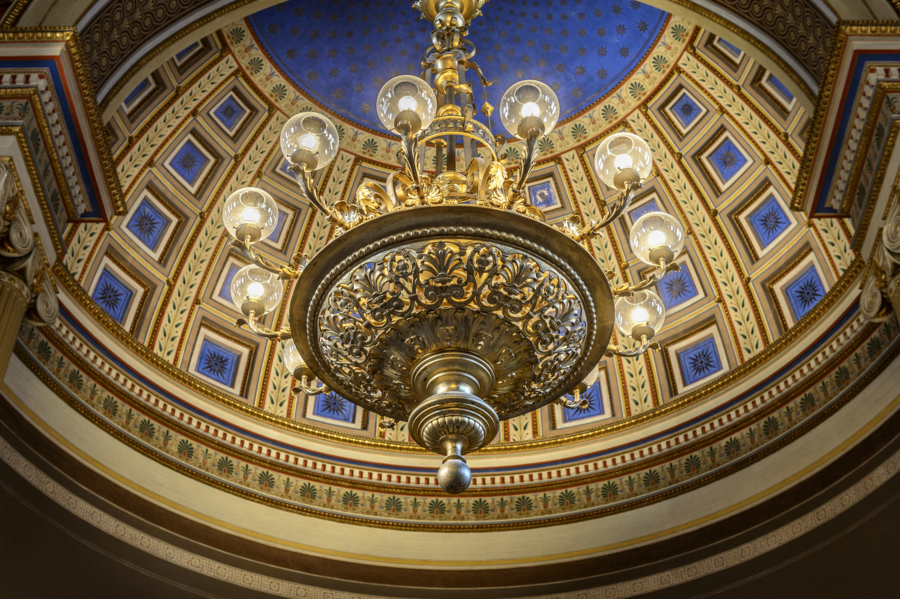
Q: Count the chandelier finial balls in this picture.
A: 1